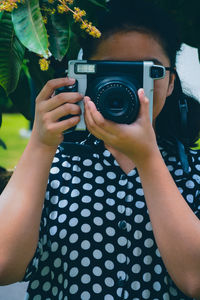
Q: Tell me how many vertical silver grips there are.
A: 2